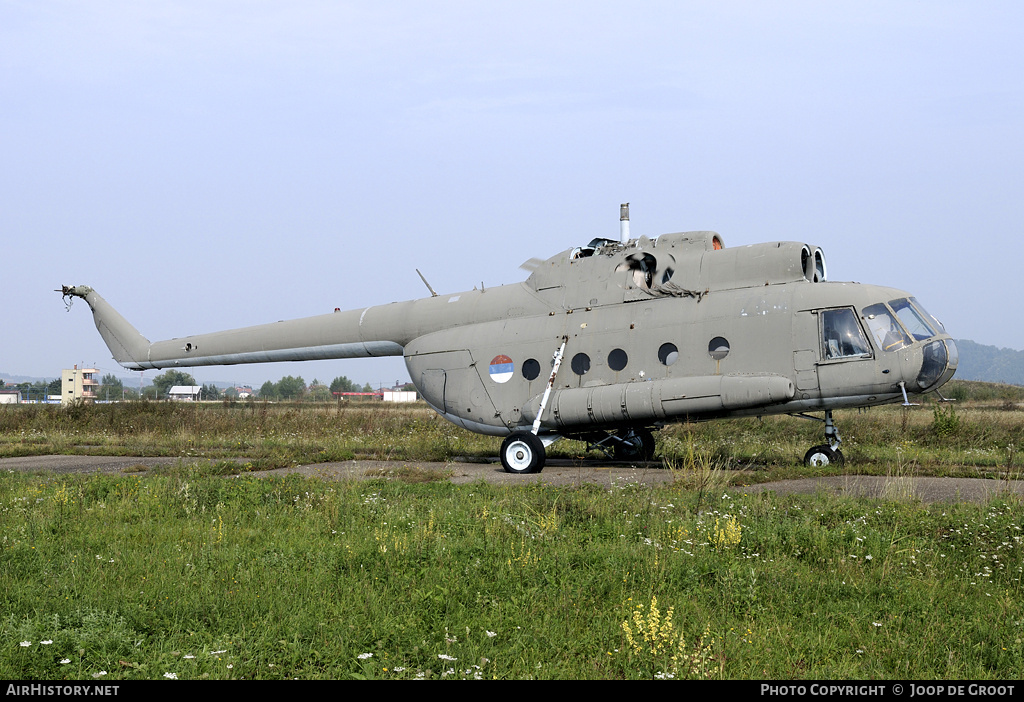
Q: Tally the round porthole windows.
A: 5